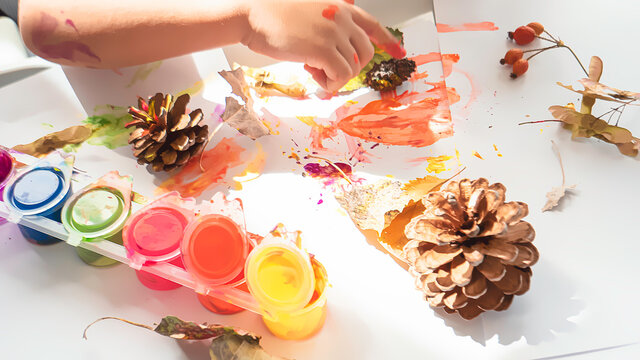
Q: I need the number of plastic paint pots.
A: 6